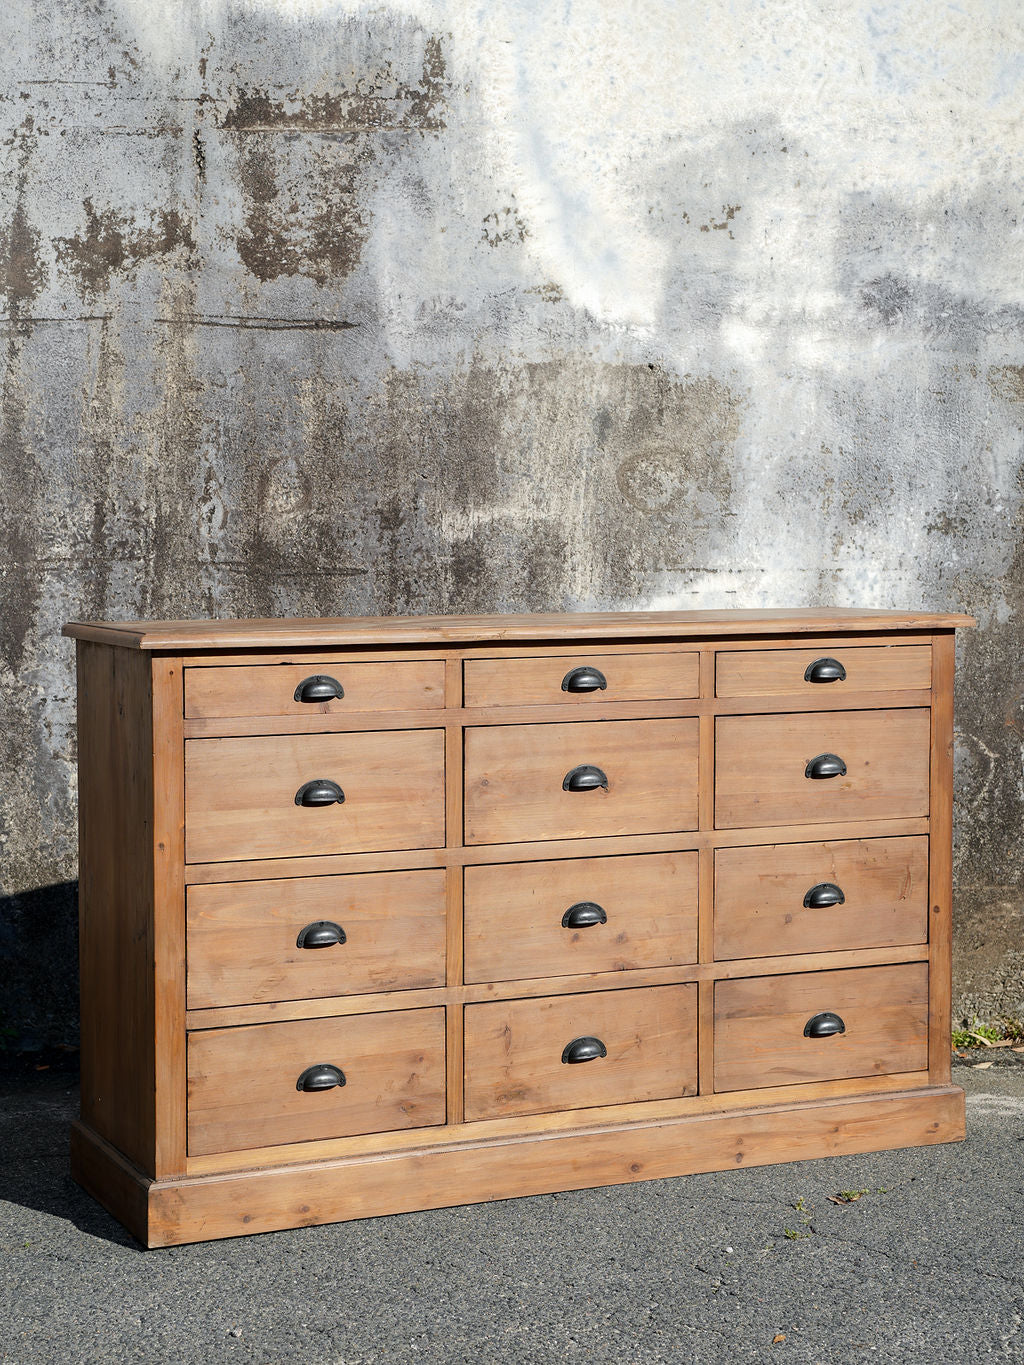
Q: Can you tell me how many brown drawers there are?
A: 12